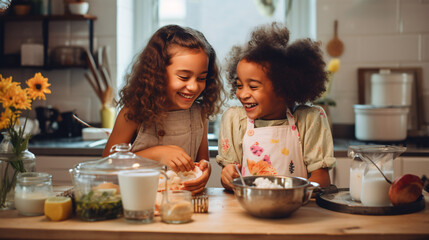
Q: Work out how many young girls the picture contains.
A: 2